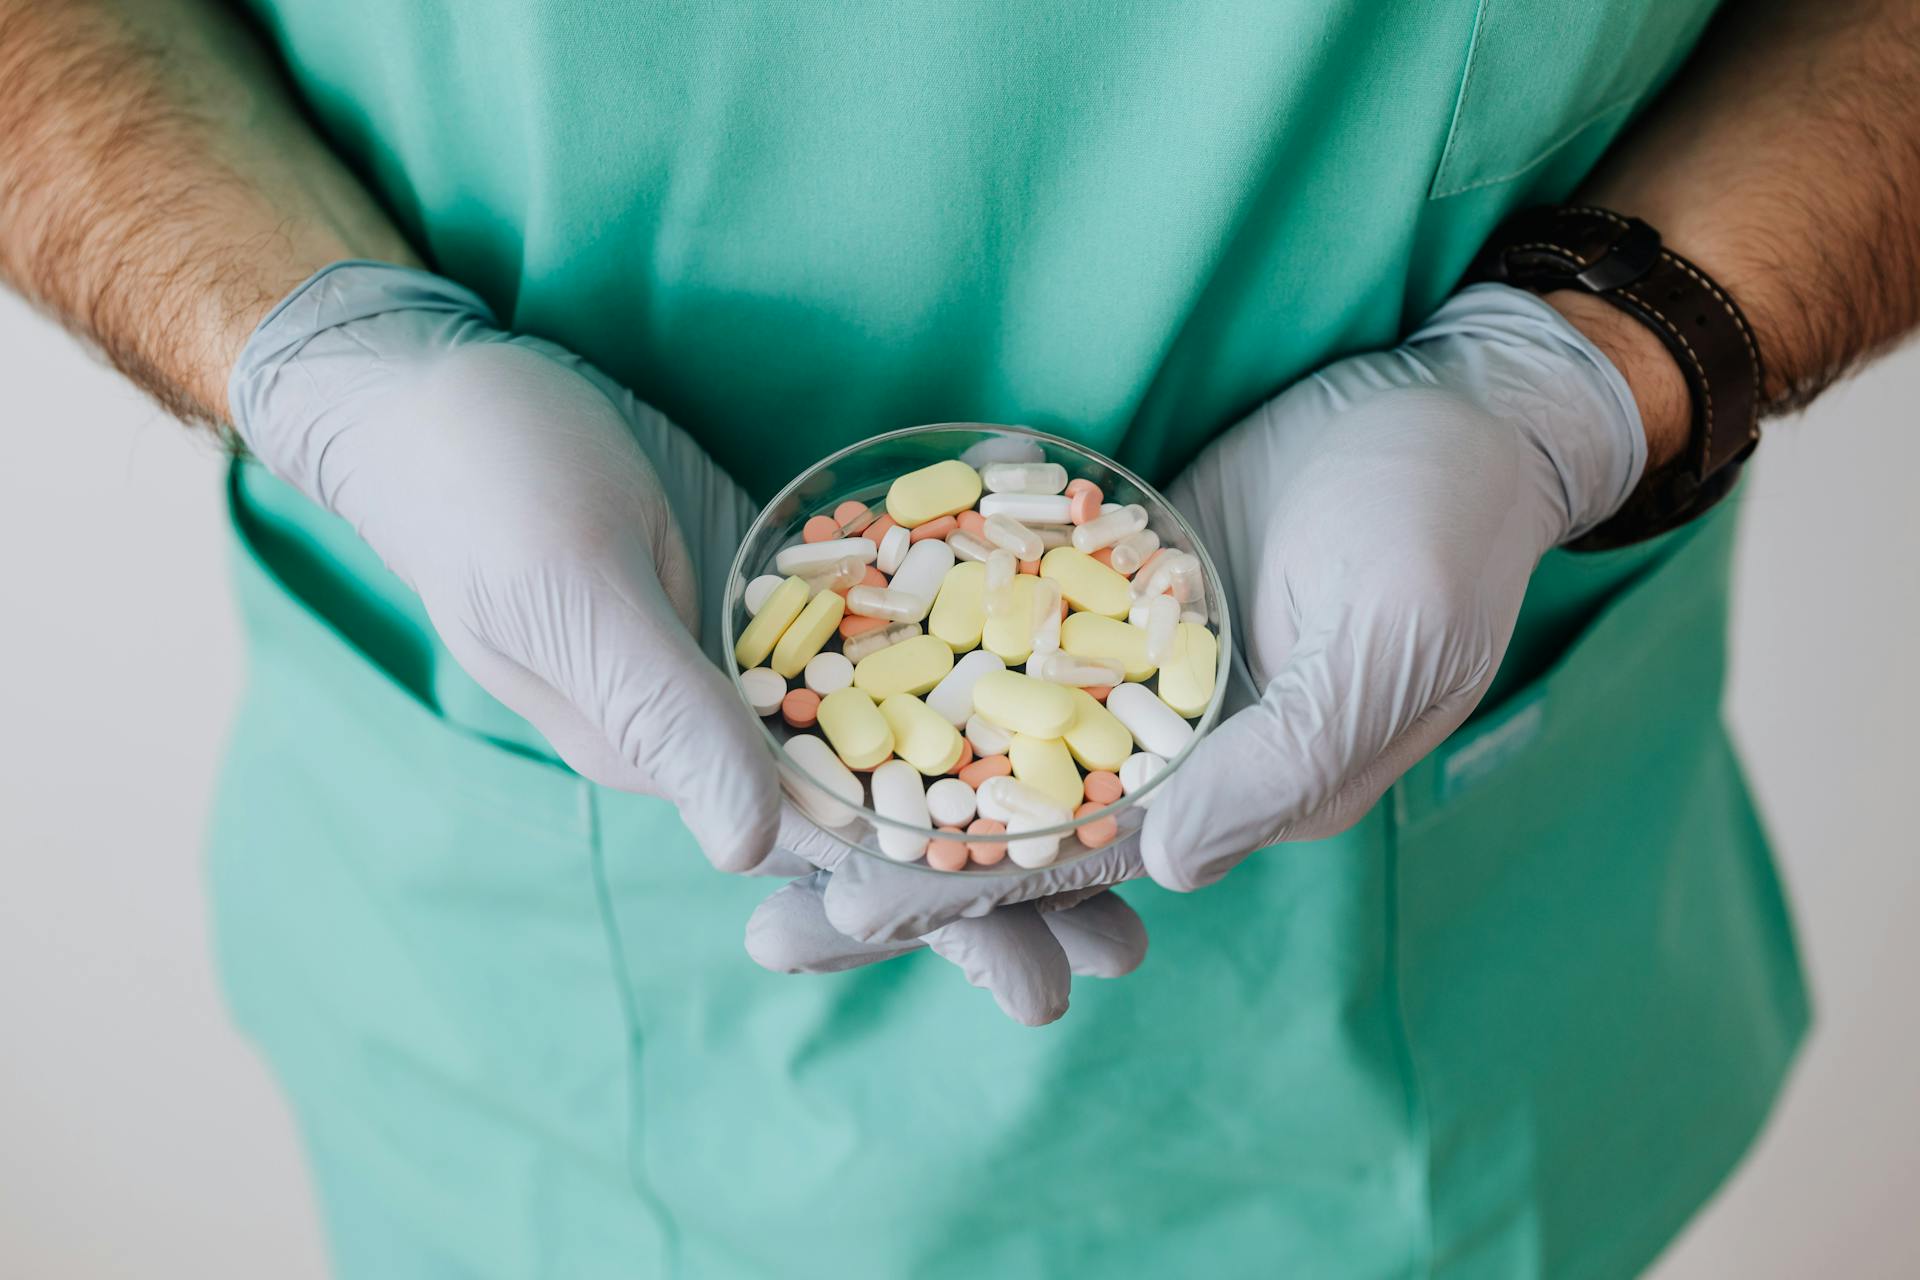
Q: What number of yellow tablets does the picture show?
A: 14